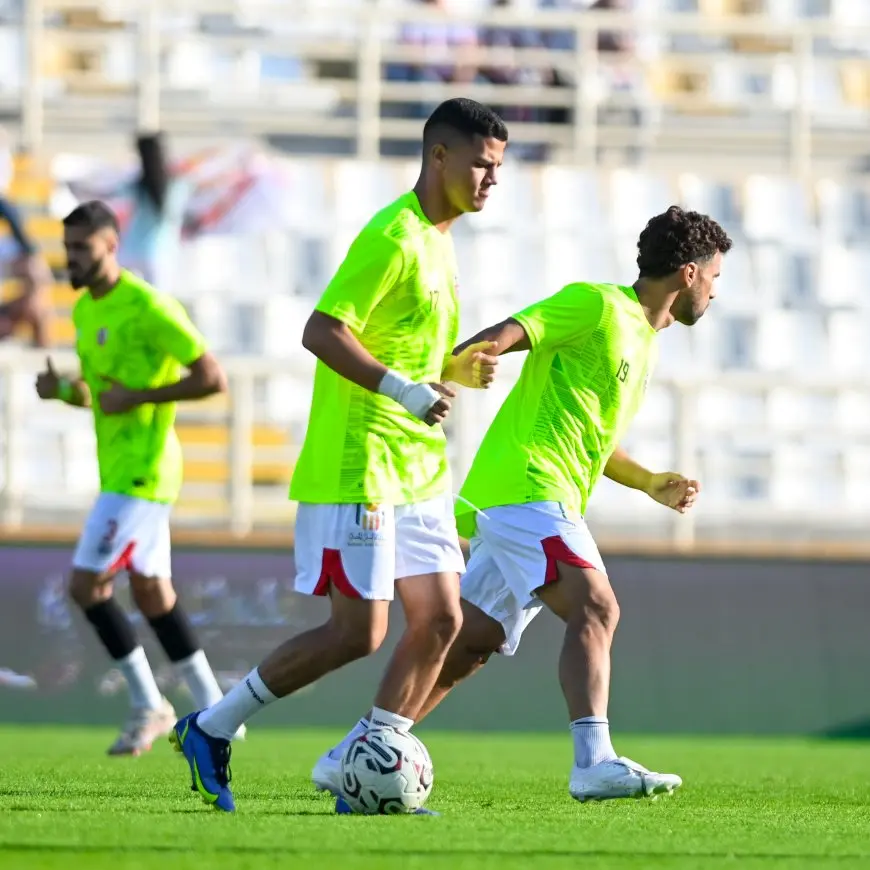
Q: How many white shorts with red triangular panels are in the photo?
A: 3